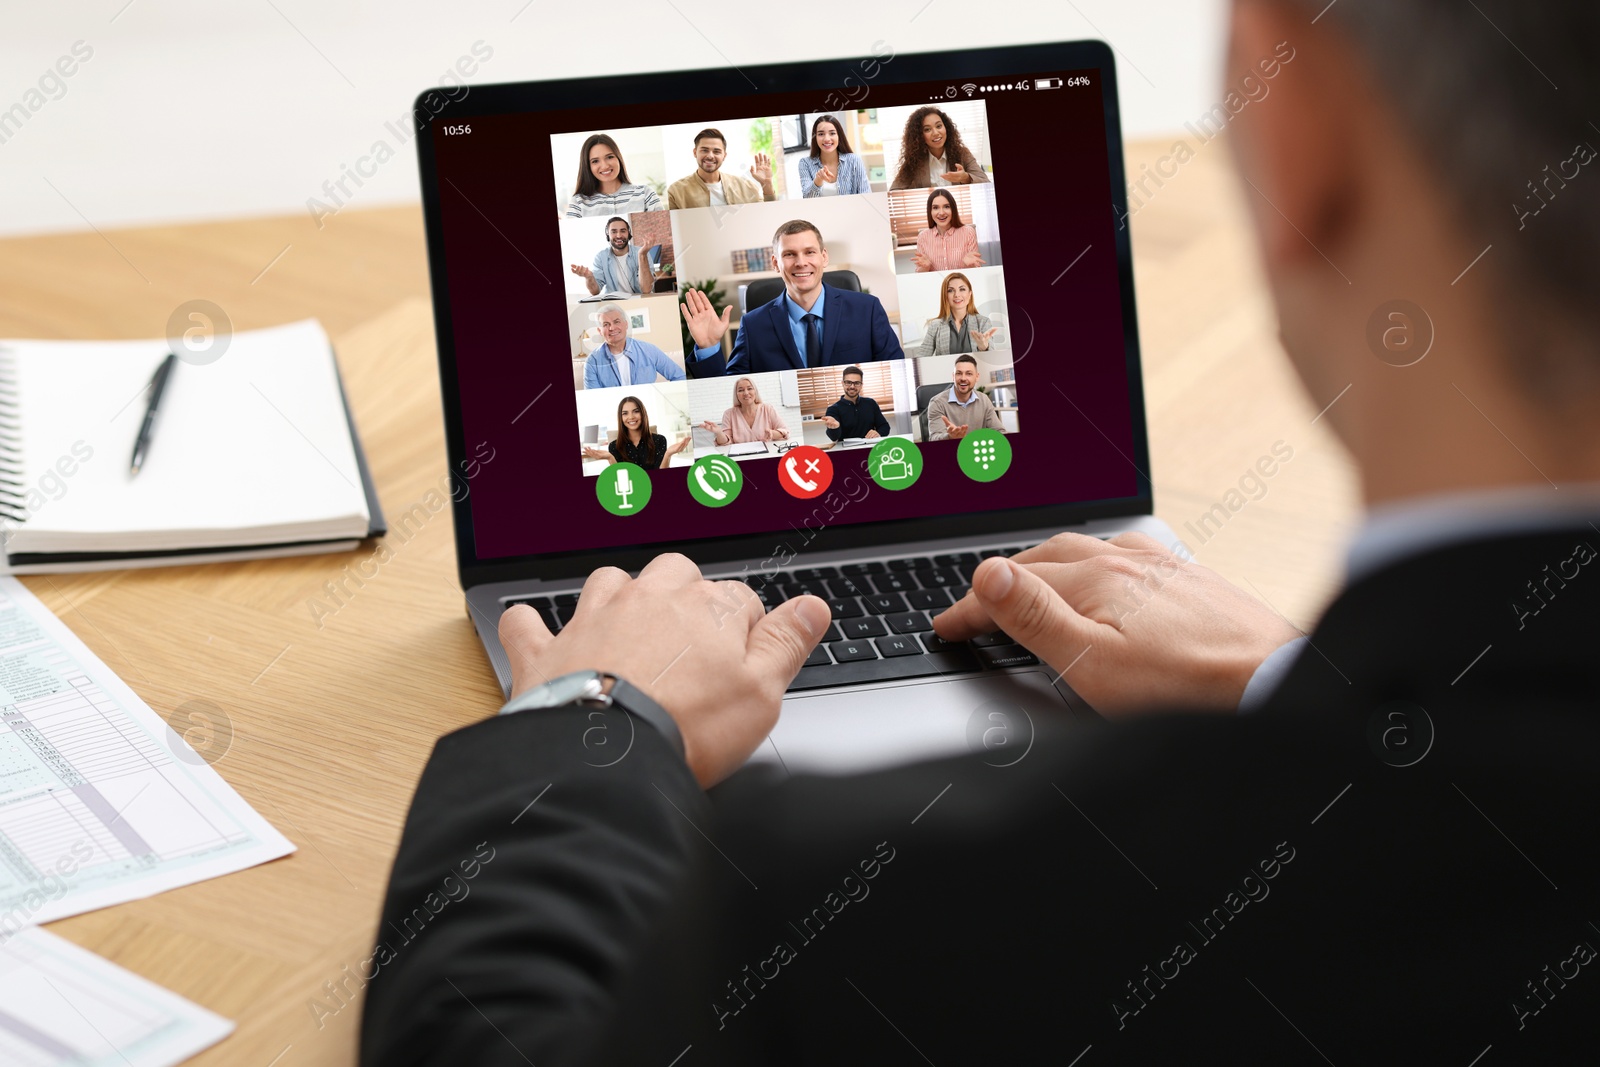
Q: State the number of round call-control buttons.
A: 5